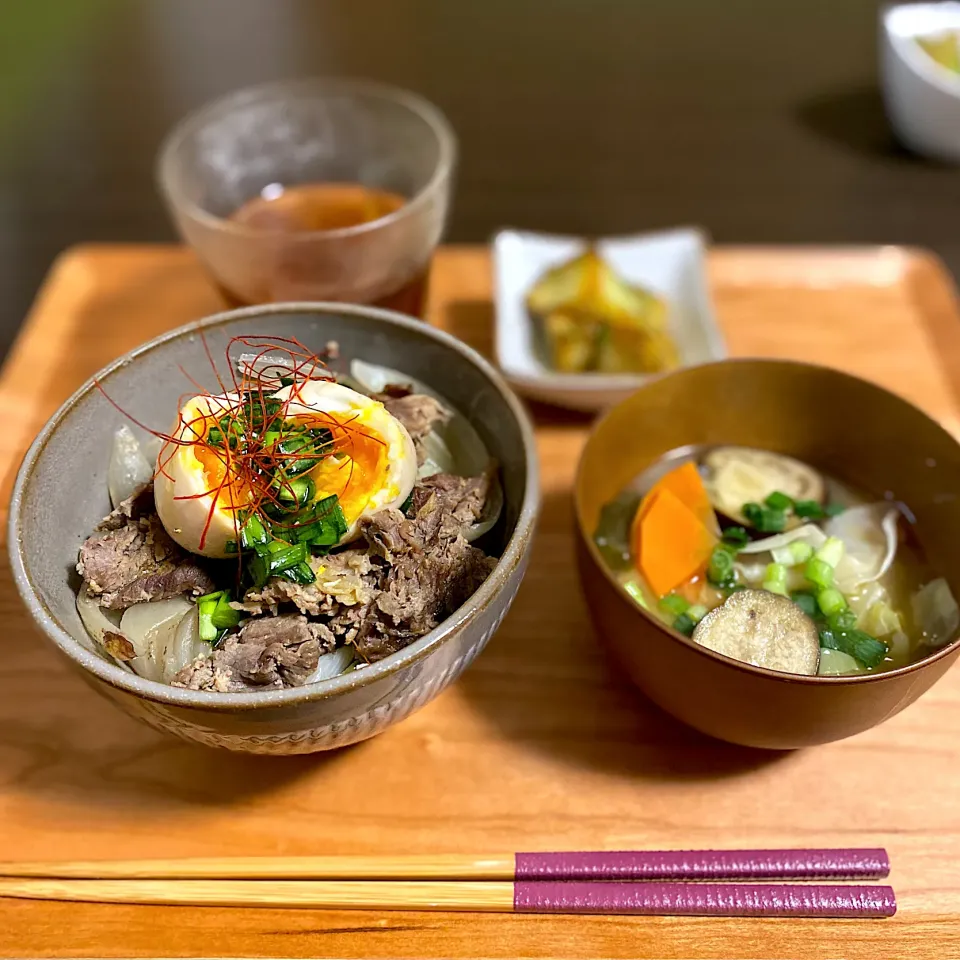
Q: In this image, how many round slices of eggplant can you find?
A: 2